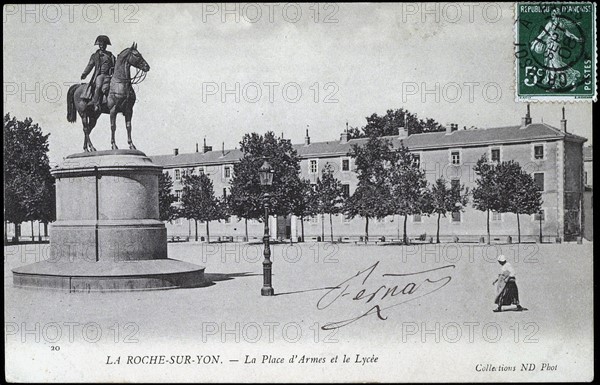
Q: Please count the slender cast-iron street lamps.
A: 1